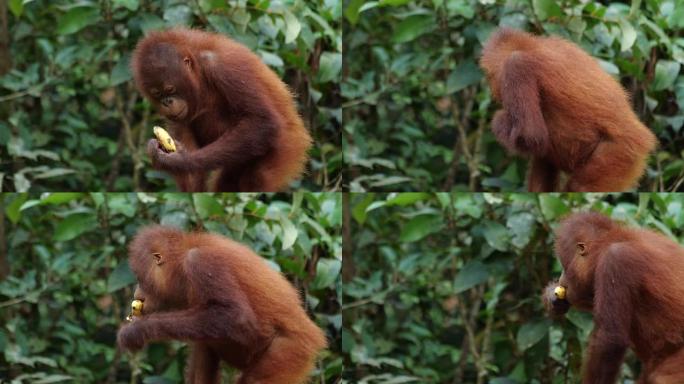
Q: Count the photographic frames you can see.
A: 4